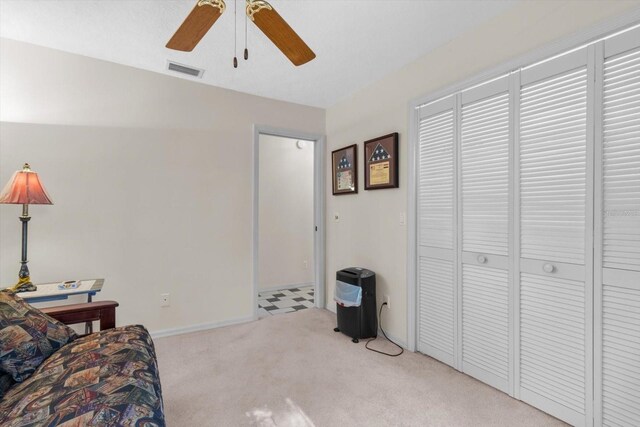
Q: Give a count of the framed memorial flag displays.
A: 2